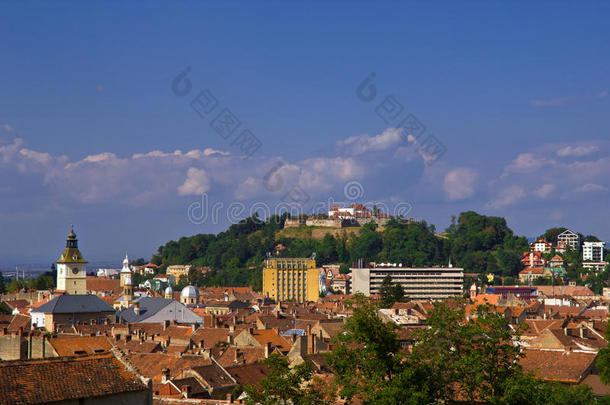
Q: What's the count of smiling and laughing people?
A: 0